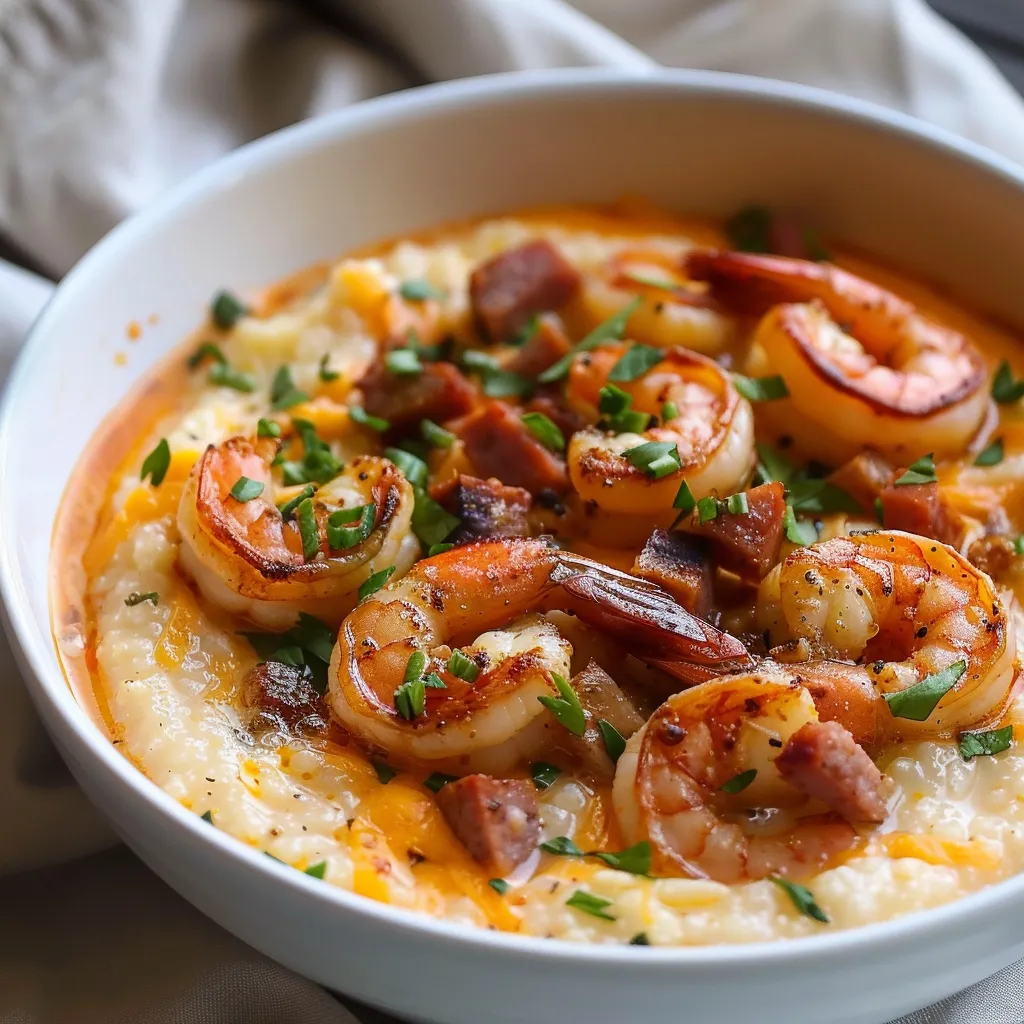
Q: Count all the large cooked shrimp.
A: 7